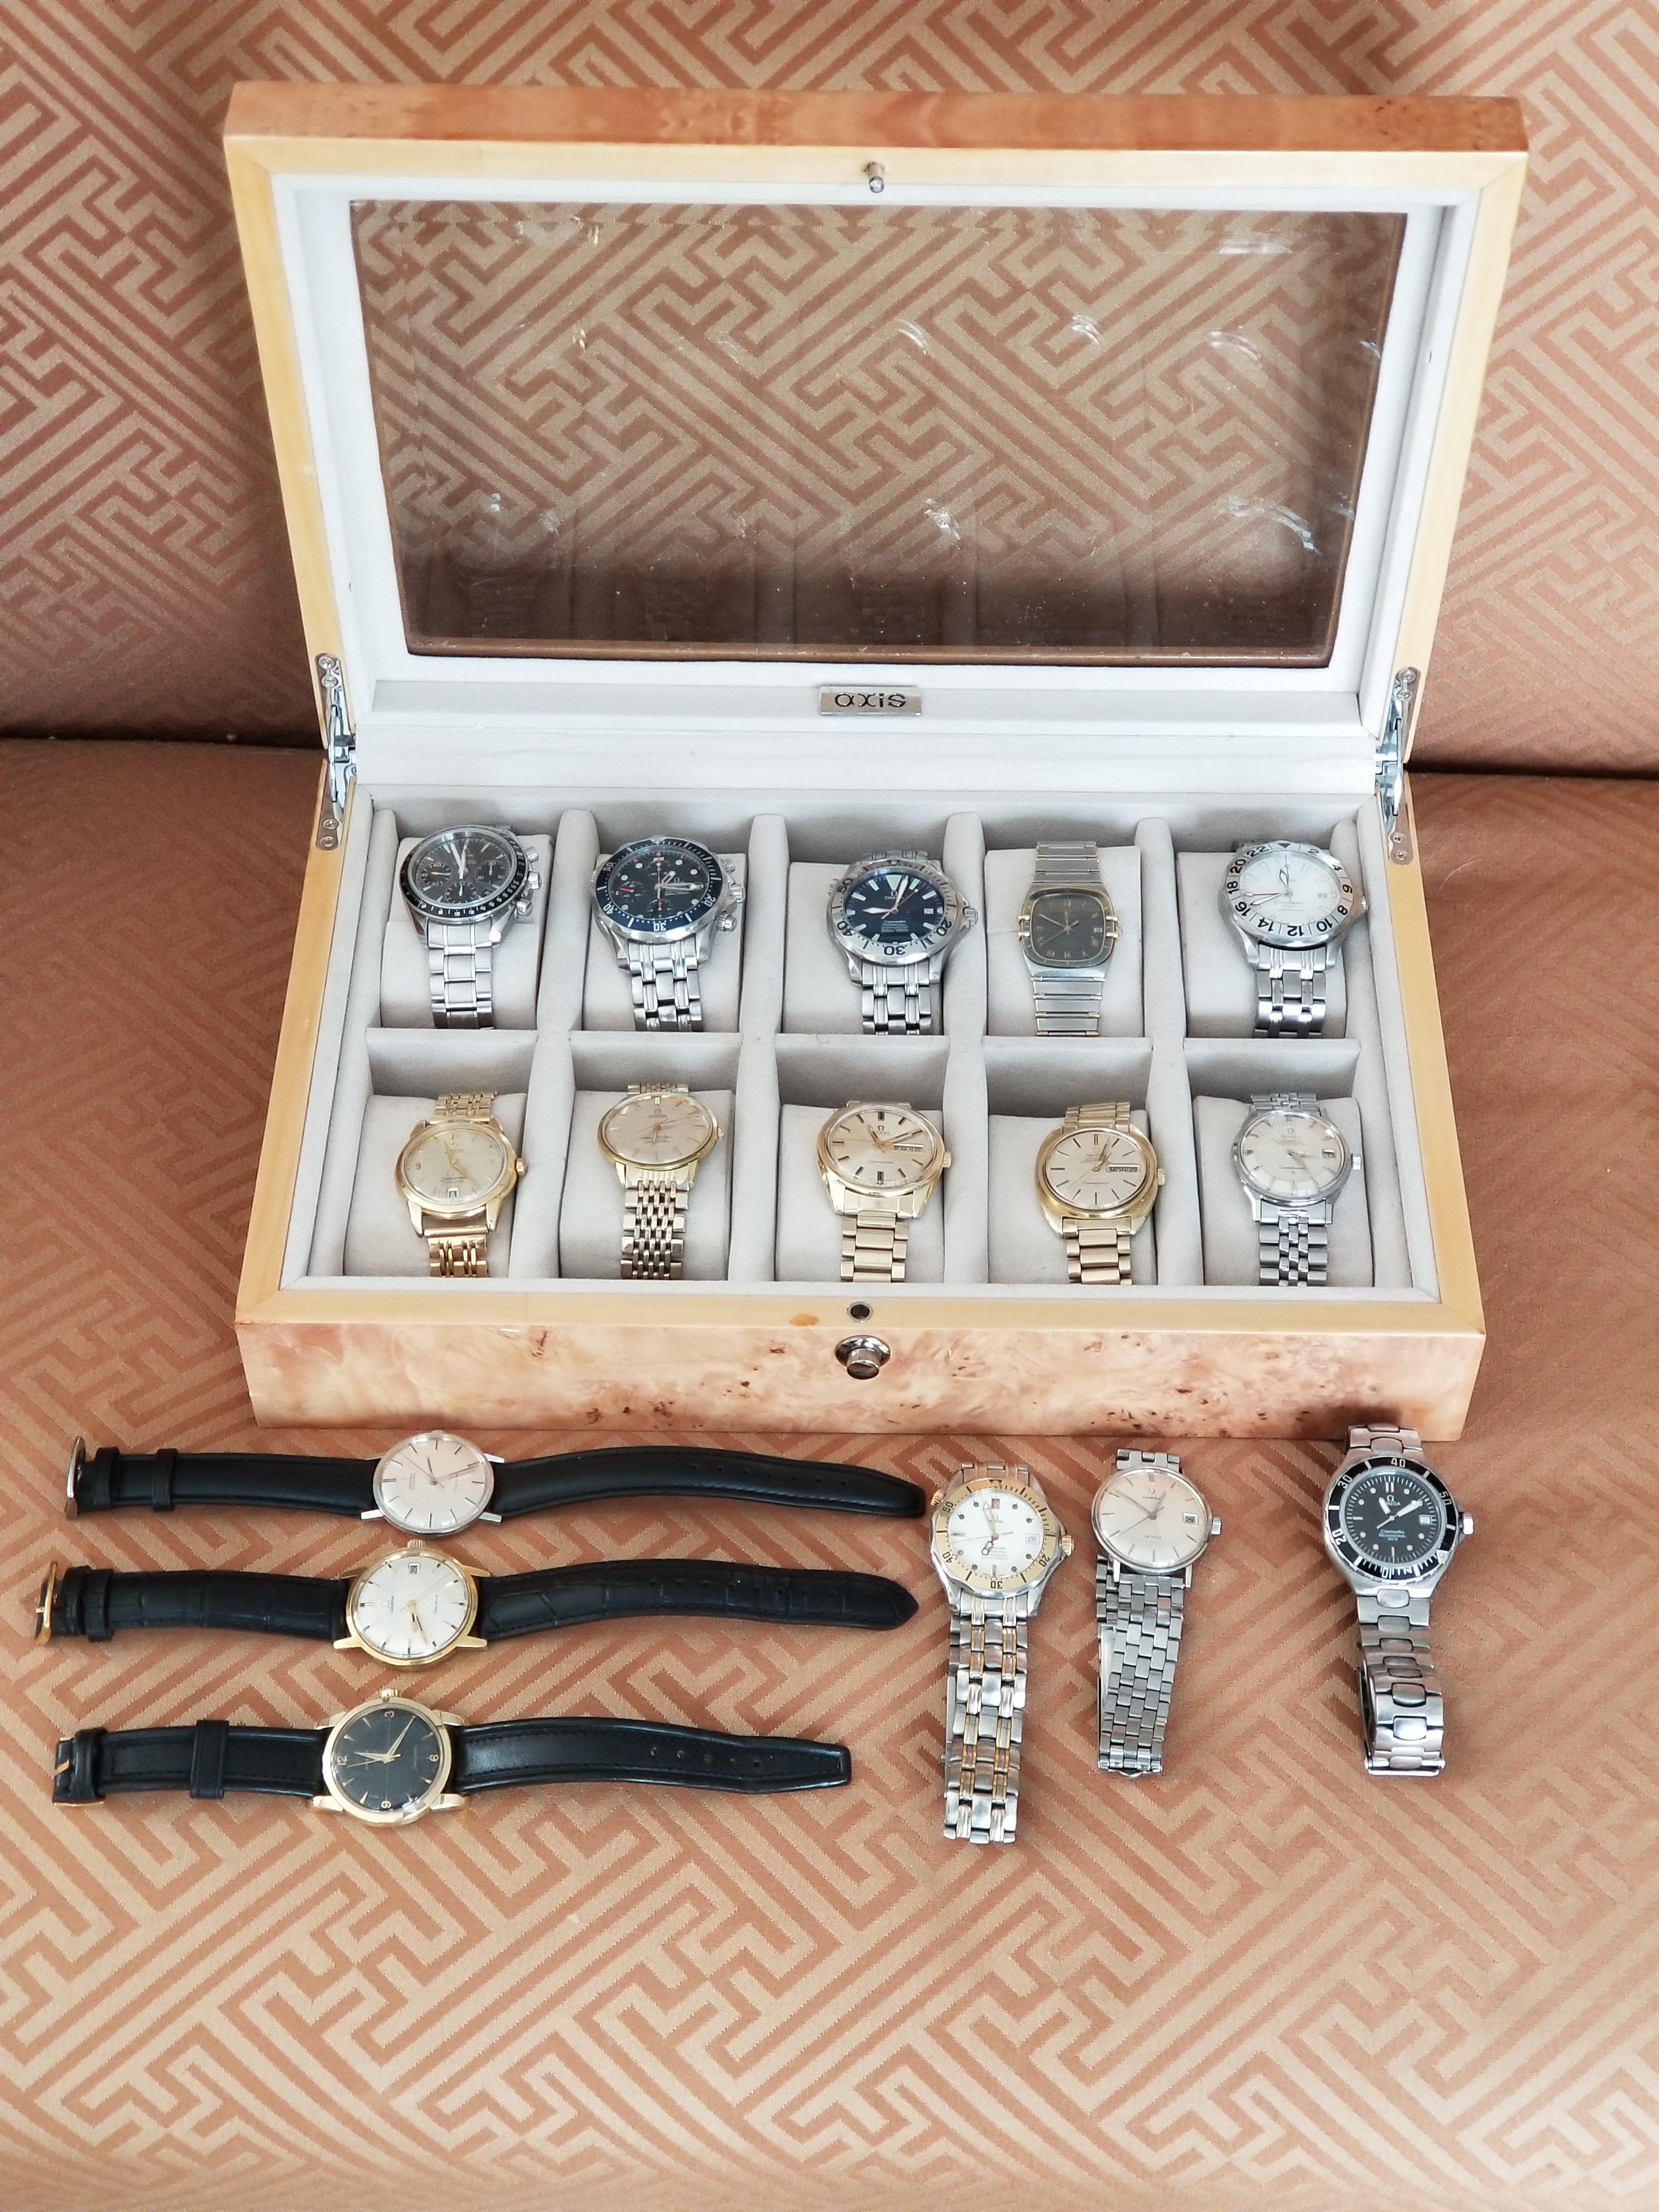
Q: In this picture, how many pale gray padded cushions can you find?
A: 10